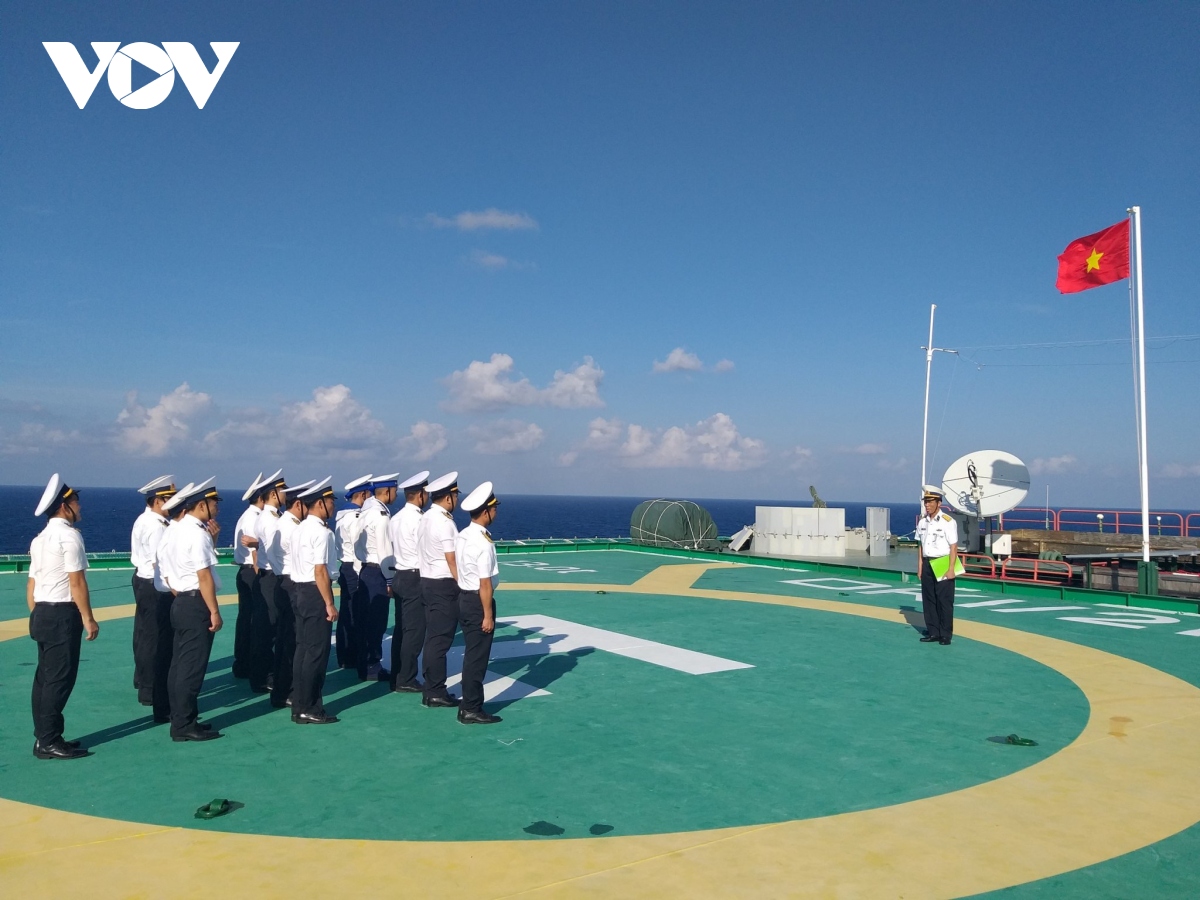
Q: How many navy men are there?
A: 14